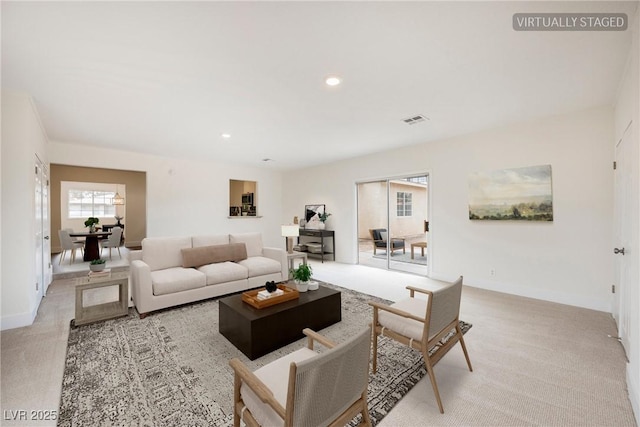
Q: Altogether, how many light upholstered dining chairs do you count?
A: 3